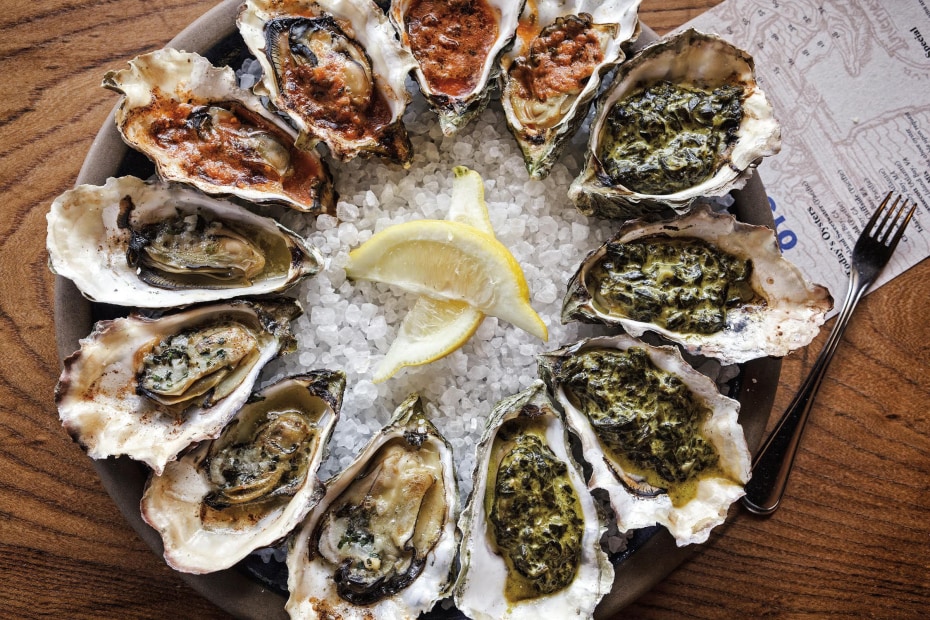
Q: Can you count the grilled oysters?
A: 12